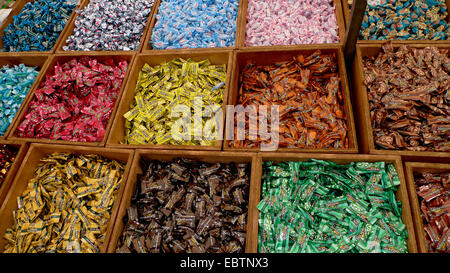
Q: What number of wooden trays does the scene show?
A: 15